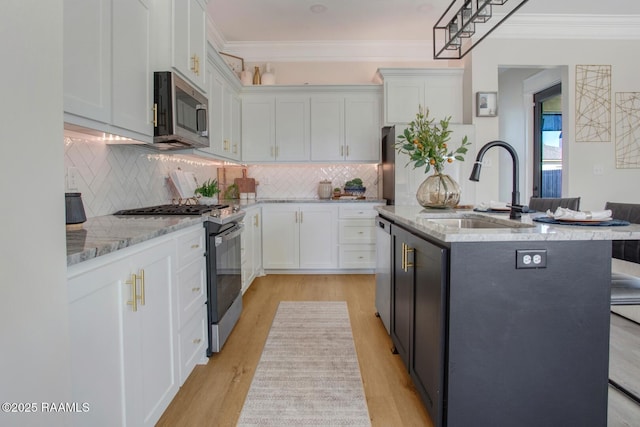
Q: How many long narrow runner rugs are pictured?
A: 1